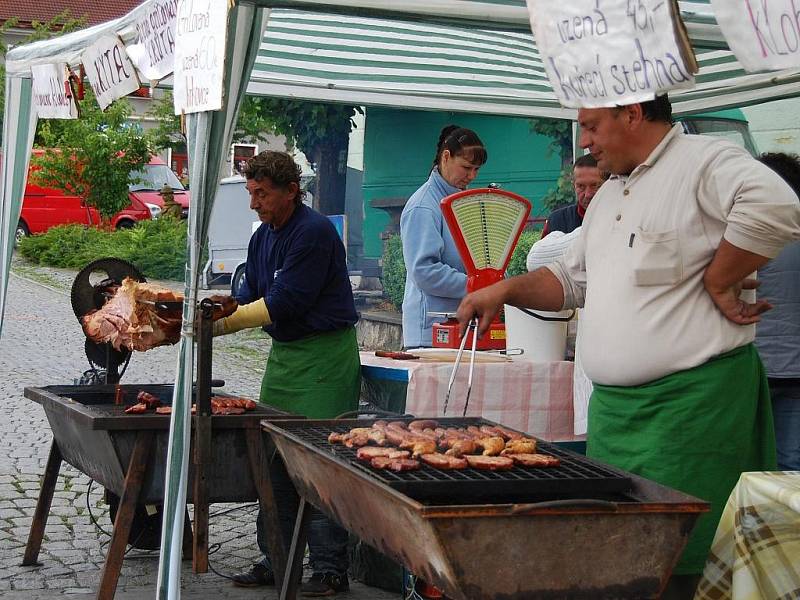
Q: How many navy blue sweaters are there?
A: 1